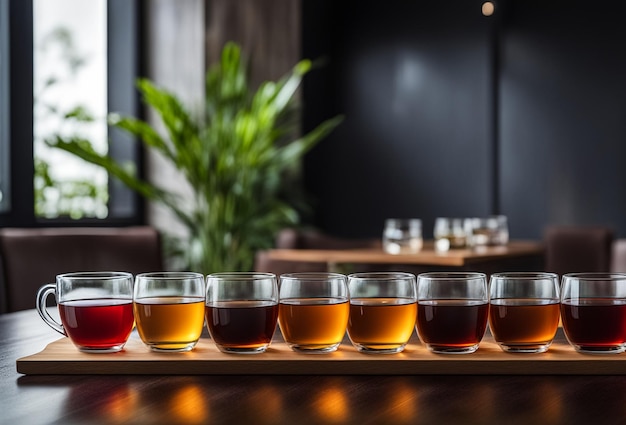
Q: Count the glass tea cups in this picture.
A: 8